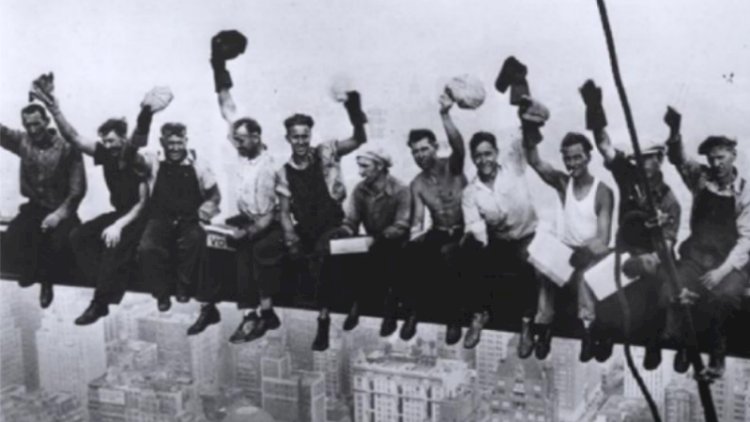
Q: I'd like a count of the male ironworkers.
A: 11